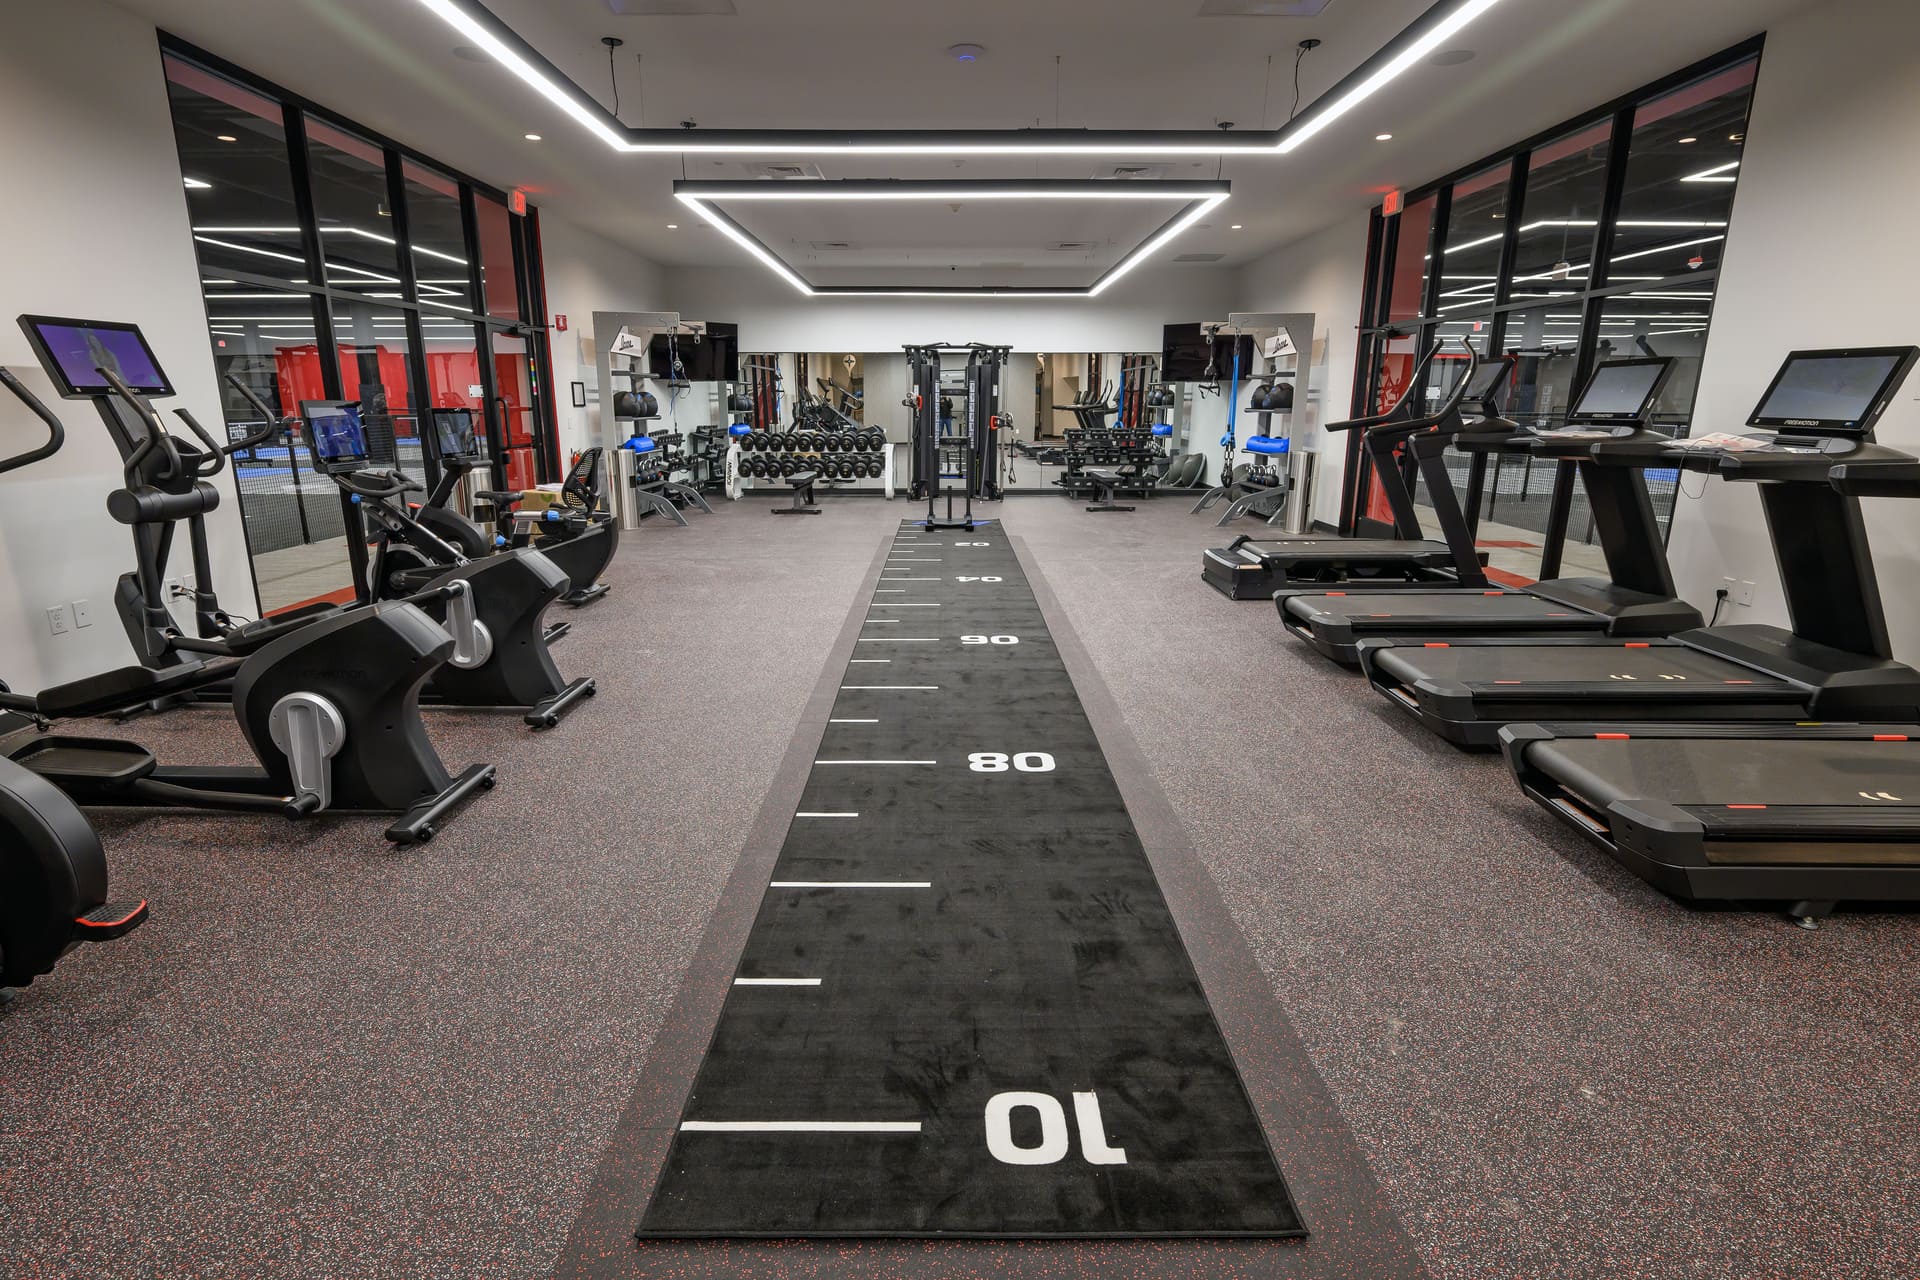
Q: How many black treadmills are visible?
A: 4